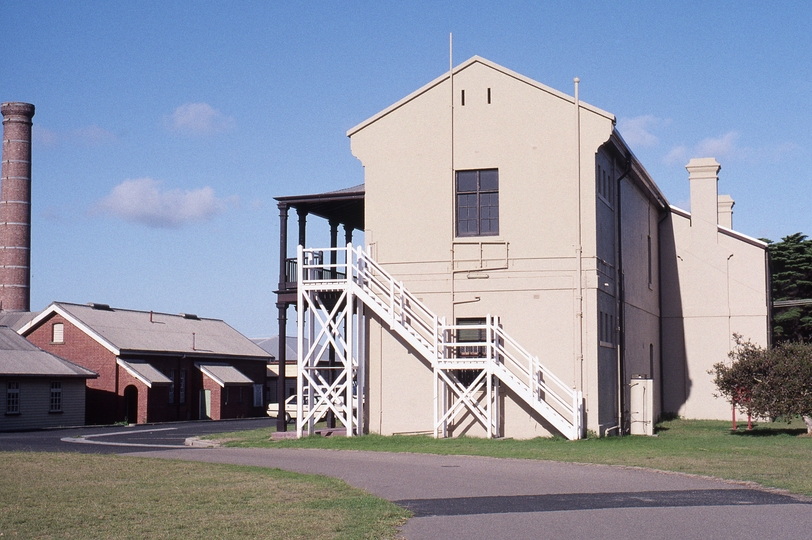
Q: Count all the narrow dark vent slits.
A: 2